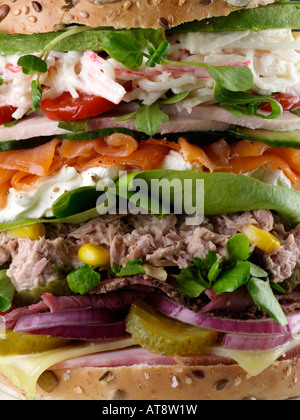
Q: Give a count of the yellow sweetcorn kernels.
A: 3